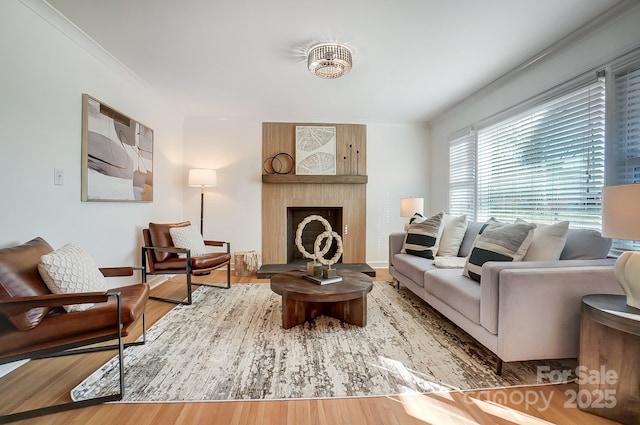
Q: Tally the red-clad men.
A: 0